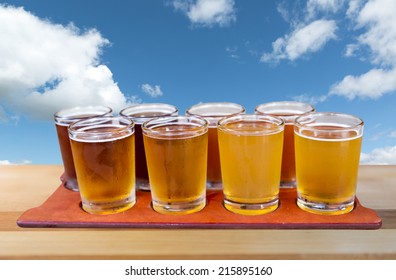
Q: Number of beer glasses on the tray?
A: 8